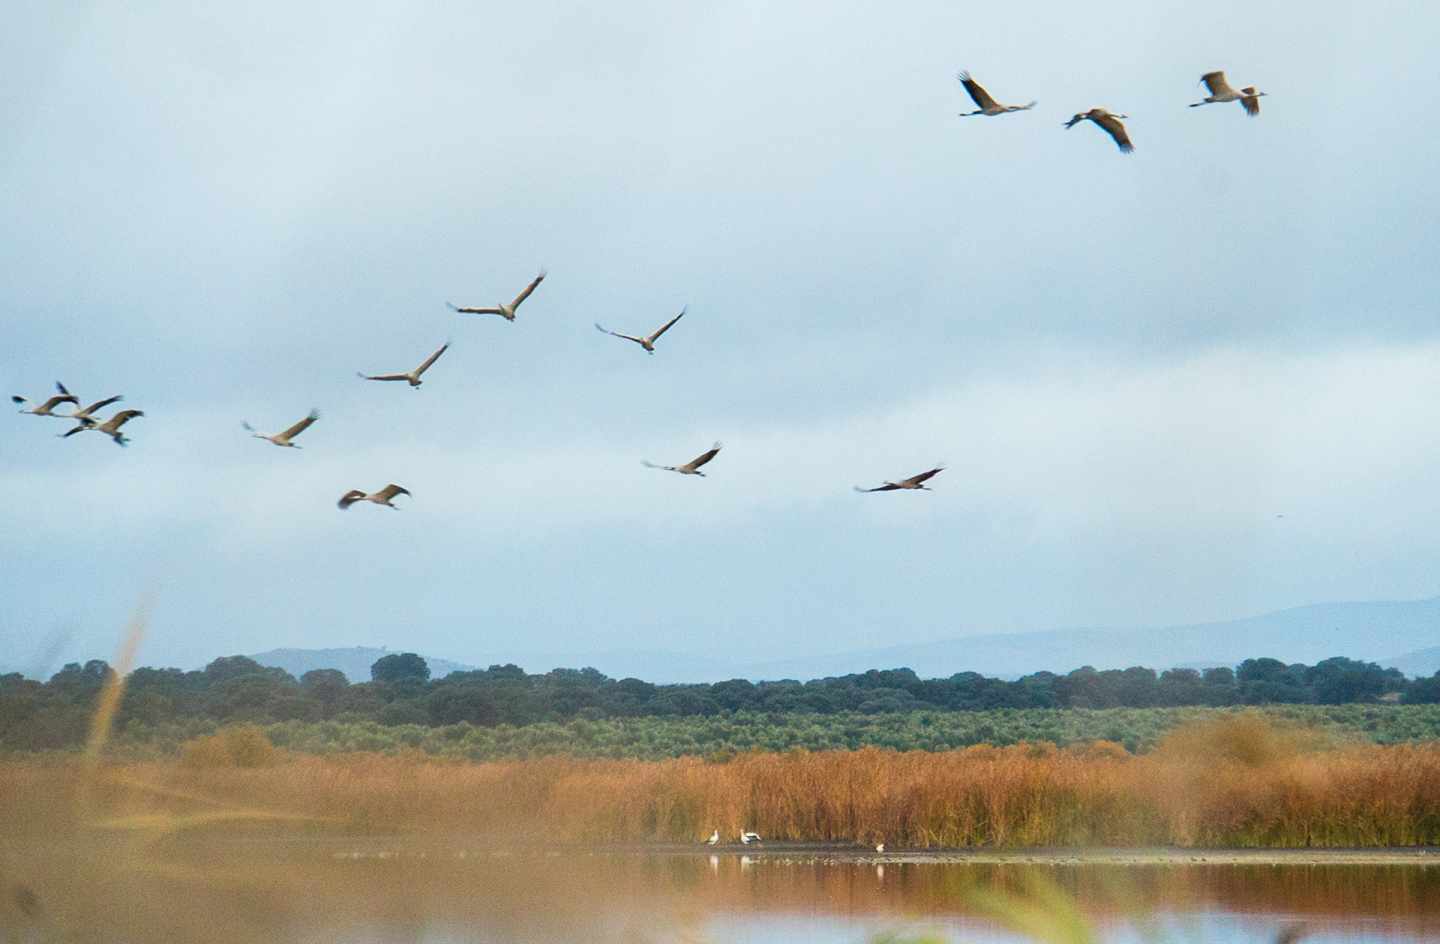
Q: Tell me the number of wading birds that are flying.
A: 13